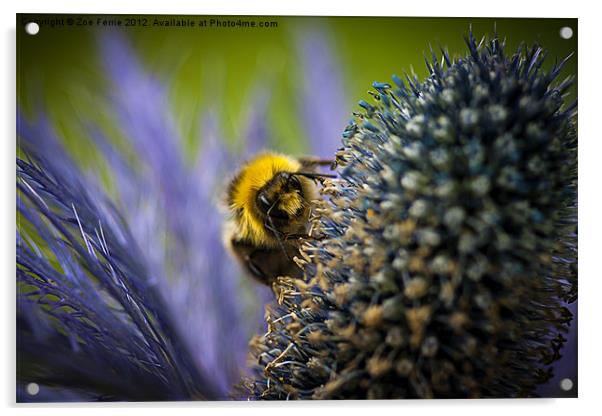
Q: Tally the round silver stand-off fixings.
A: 4